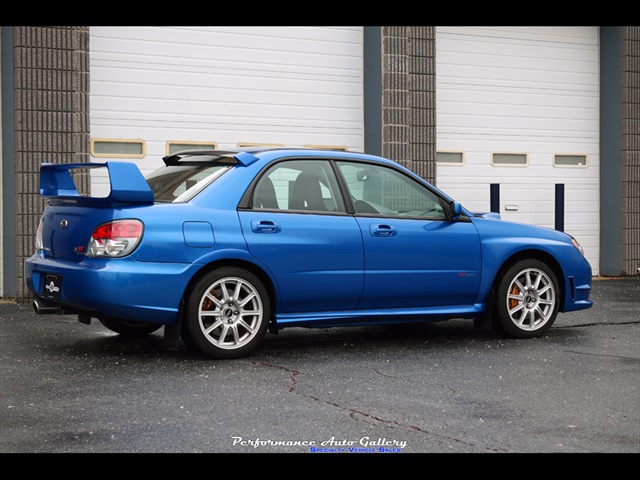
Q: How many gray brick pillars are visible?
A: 3